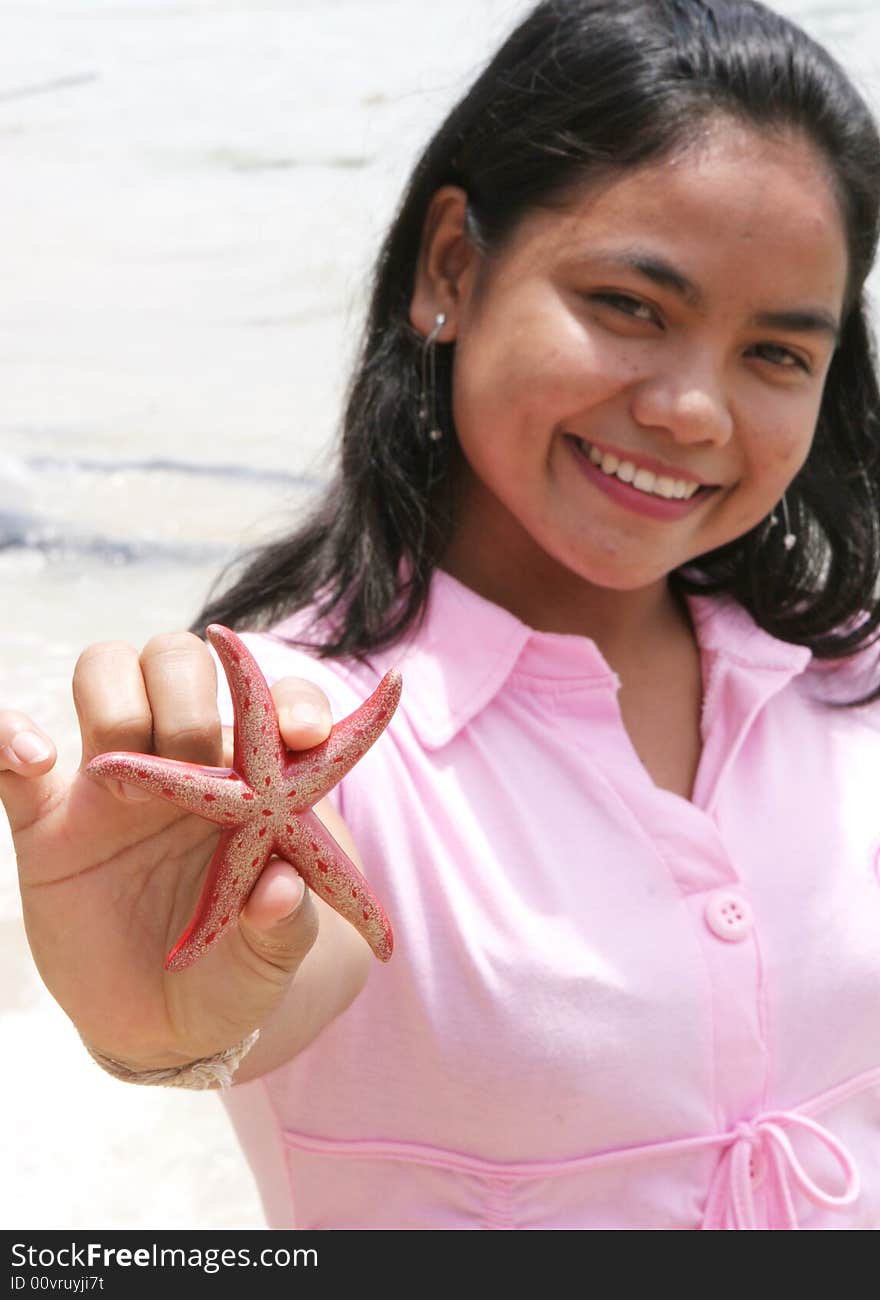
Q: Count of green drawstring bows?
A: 0